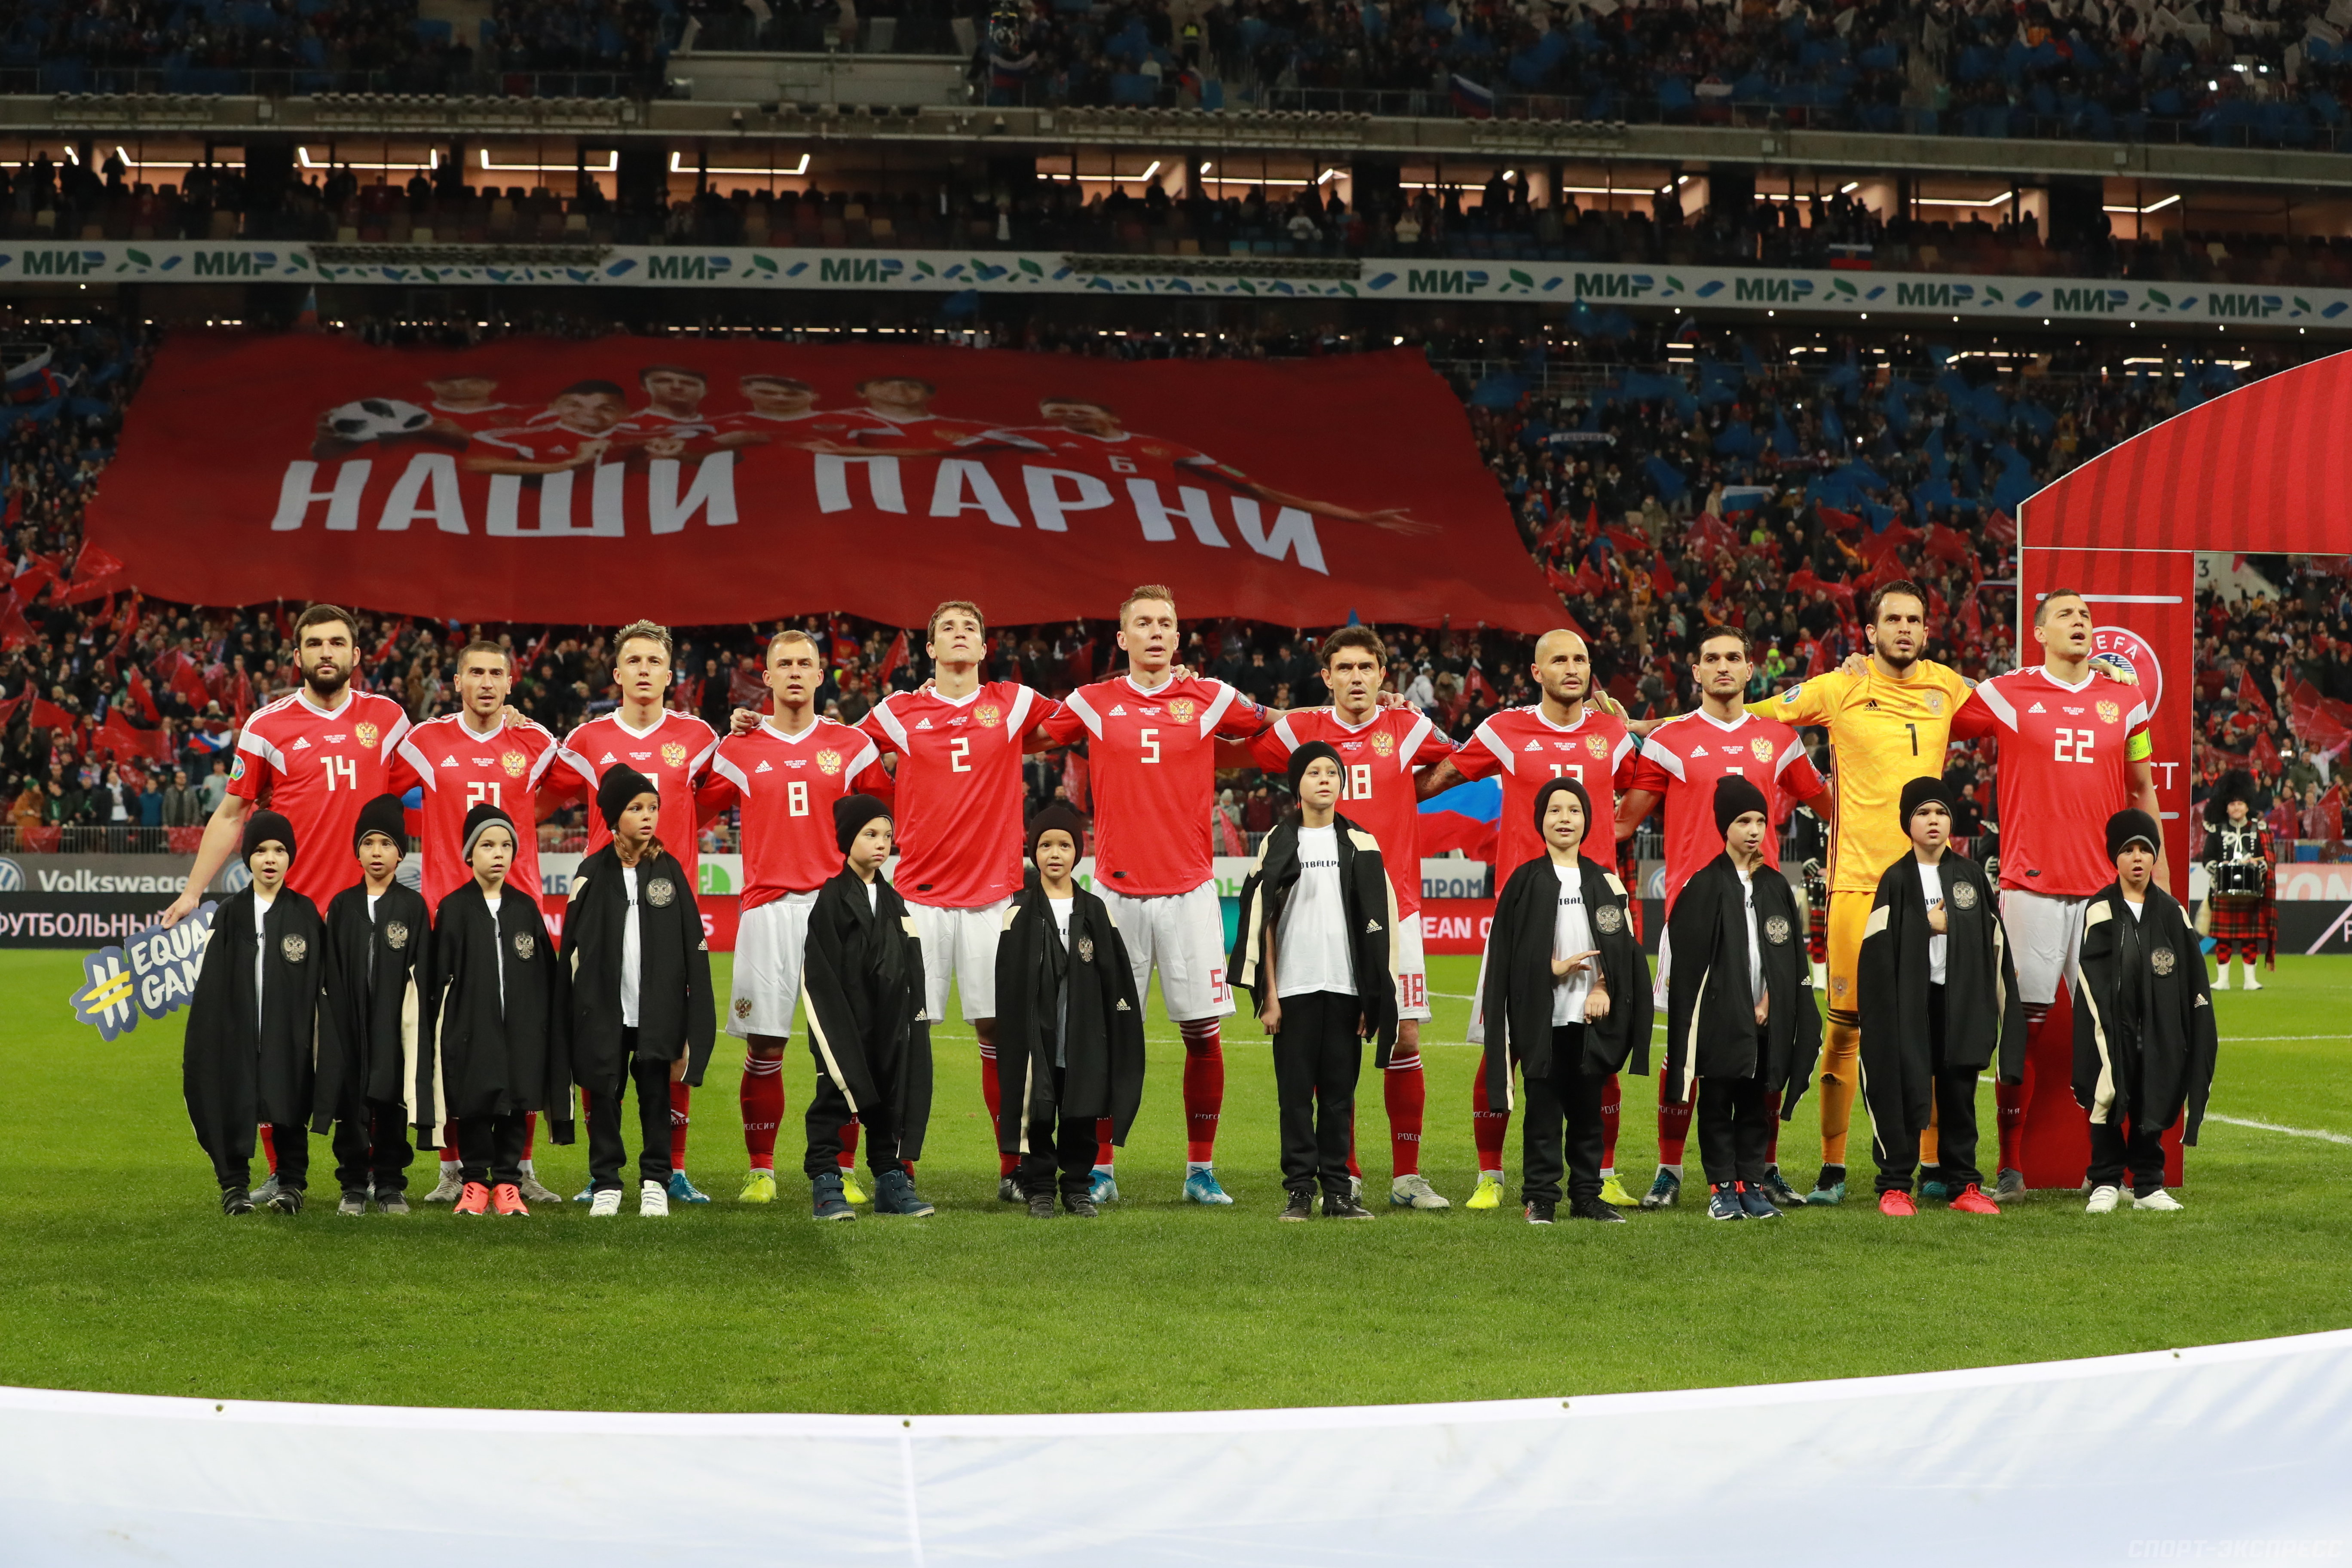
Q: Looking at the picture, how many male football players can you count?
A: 11